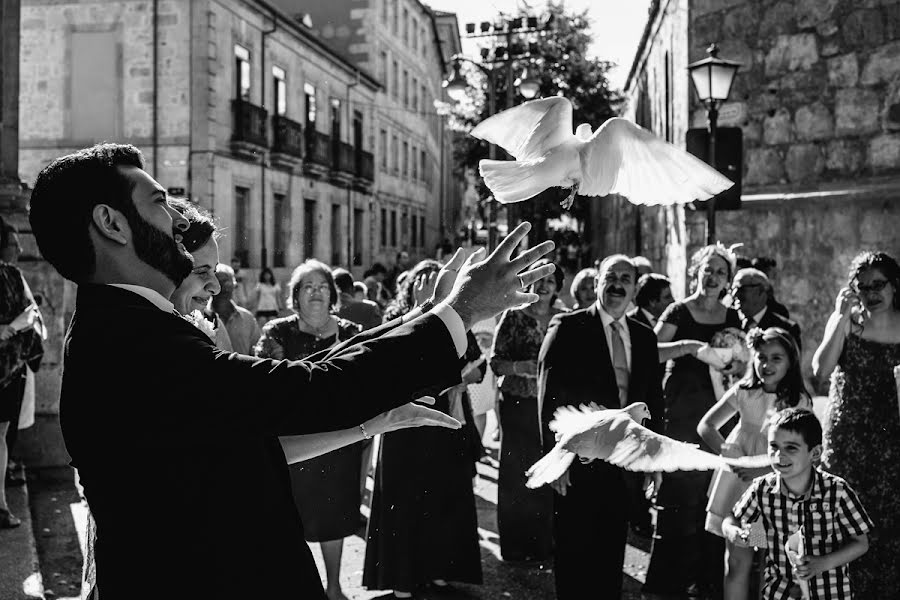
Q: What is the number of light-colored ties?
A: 1